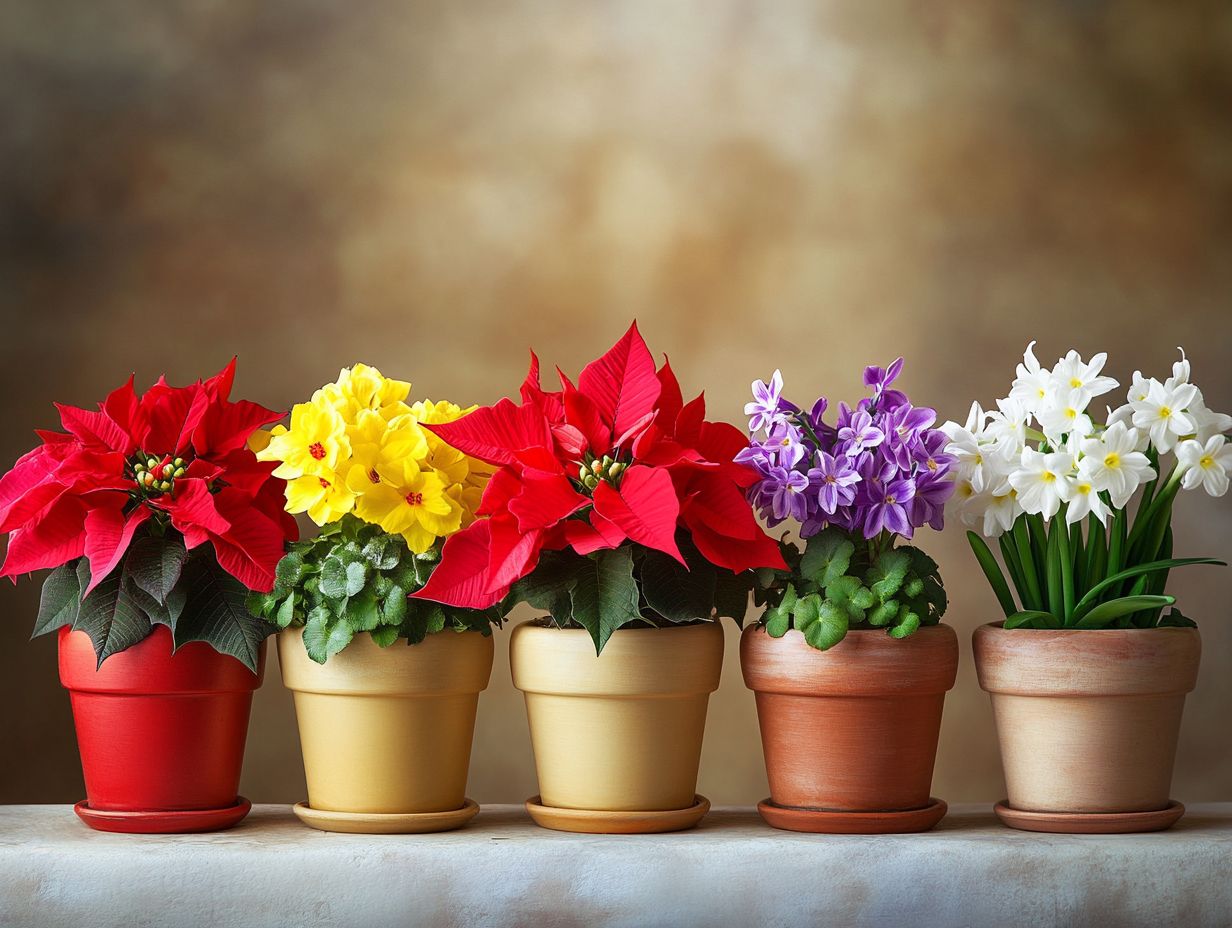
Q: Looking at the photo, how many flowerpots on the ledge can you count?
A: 5